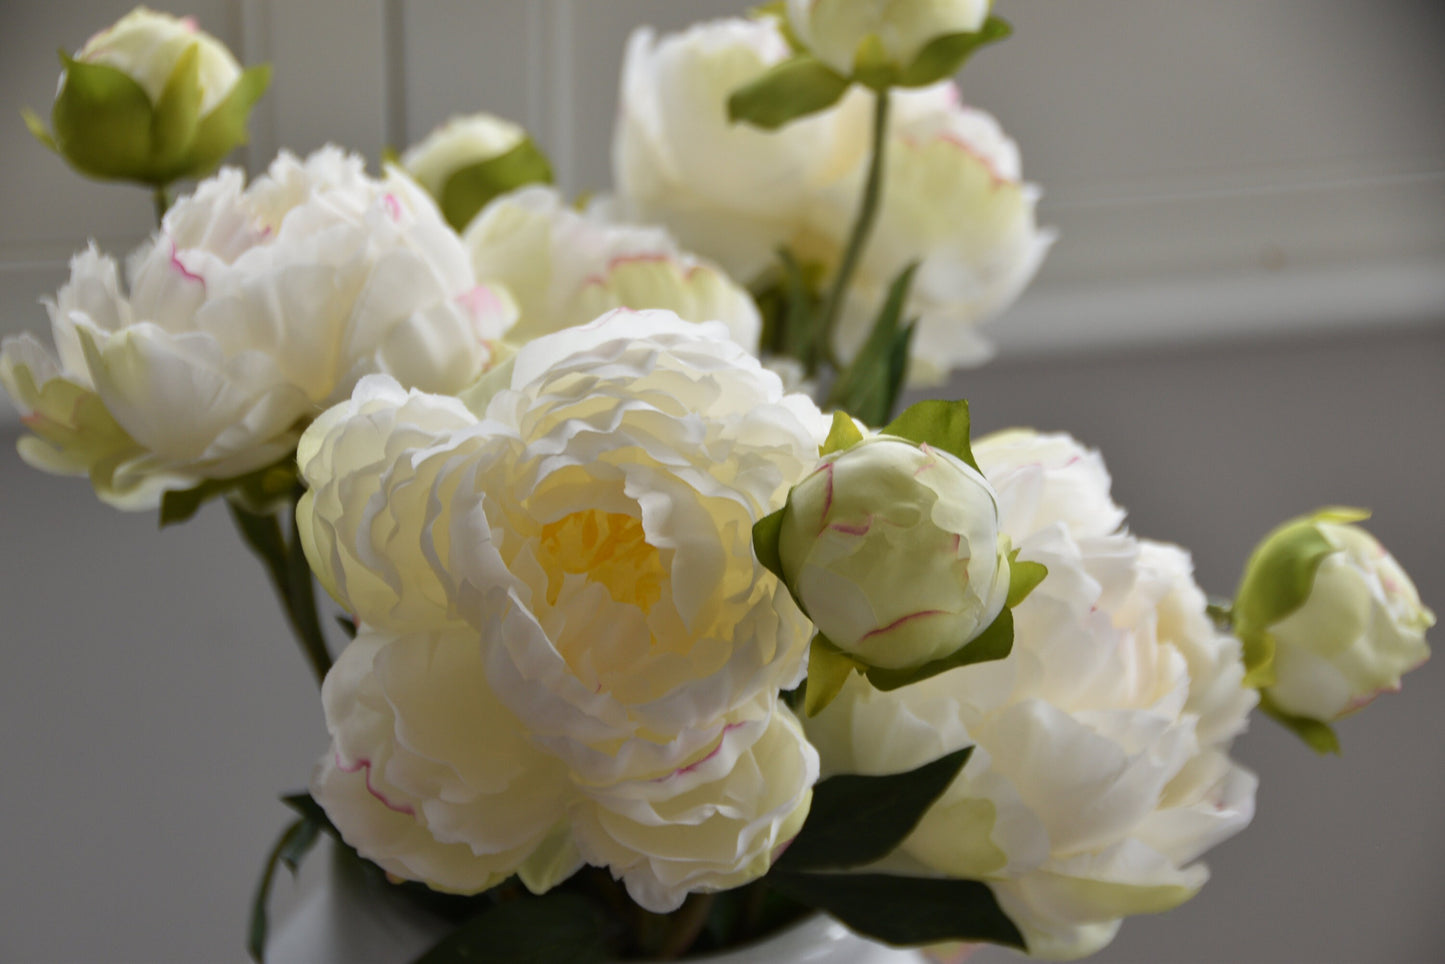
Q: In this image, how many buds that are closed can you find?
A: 5